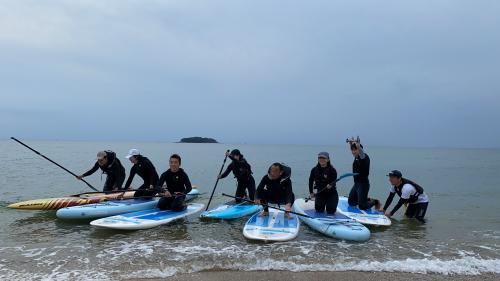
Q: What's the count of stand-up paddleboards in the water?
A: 7